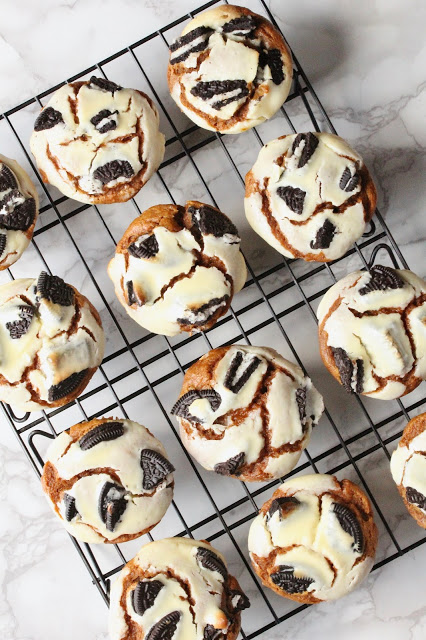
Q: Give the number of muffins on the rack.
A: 12